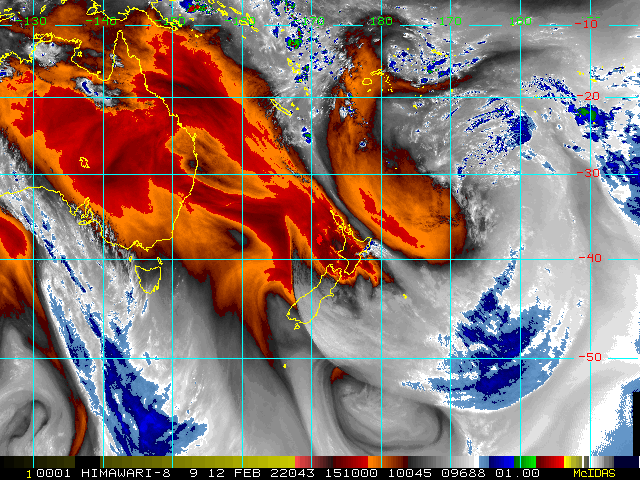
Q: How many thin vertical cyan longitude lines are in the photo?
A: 9